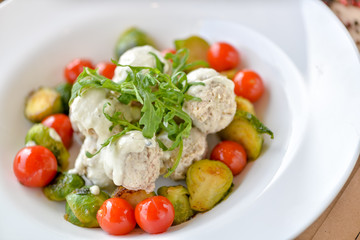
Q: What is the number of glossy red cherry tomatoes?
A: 10